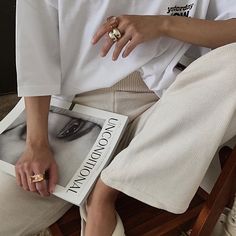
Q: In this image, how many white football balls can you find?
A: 0